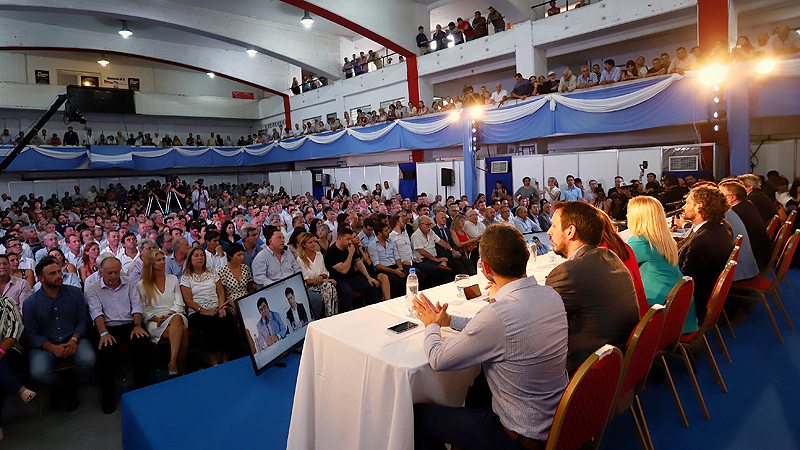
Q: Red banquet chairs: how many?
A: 10